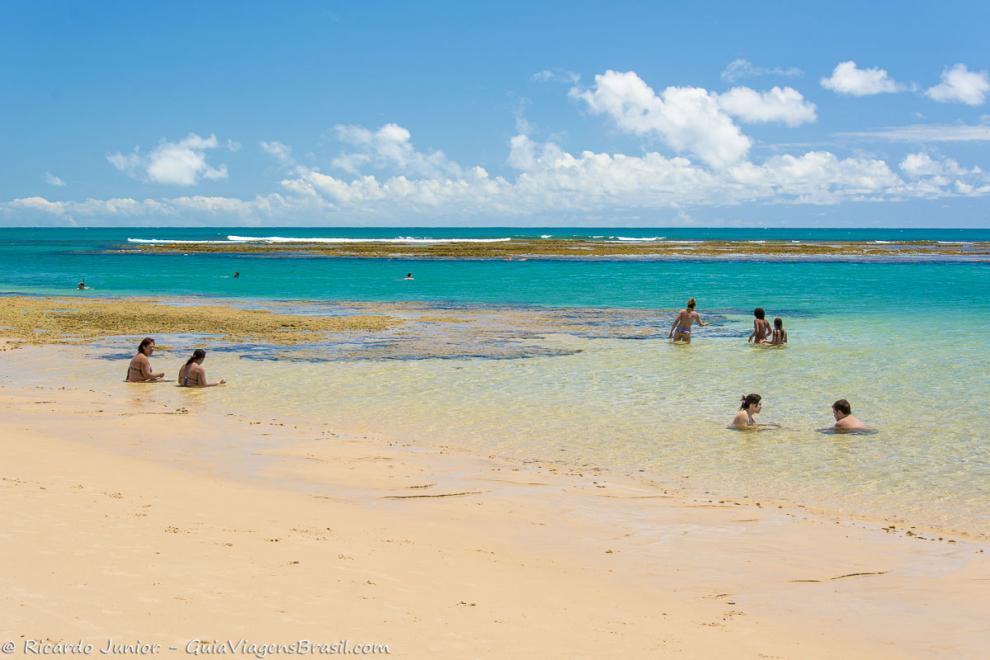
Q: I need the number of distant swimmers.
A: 3